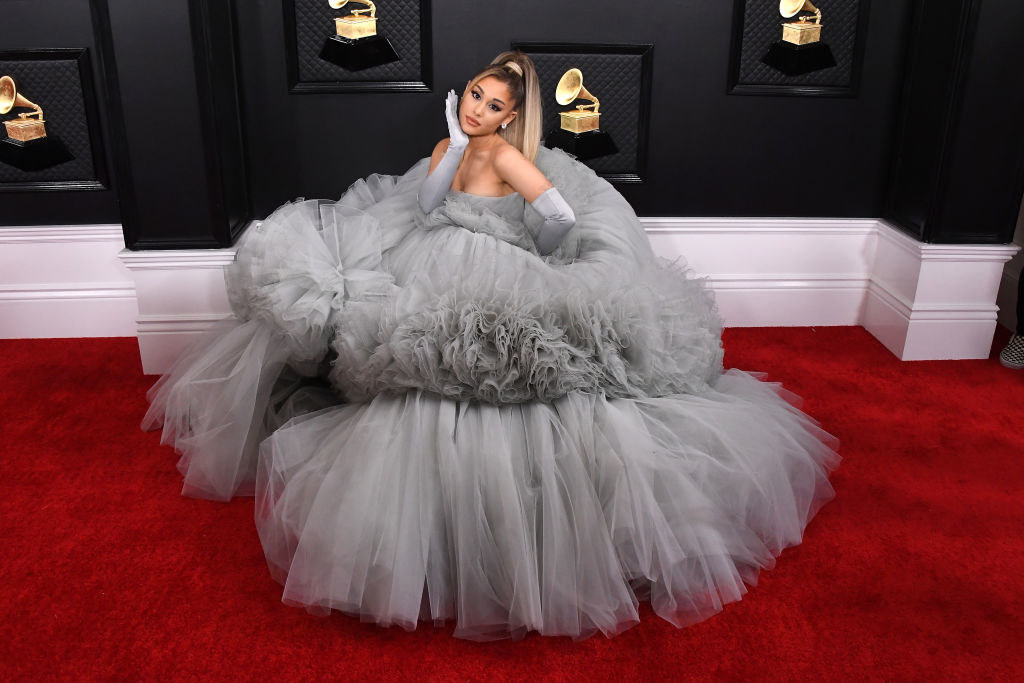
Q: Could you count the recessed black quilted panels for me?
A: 4